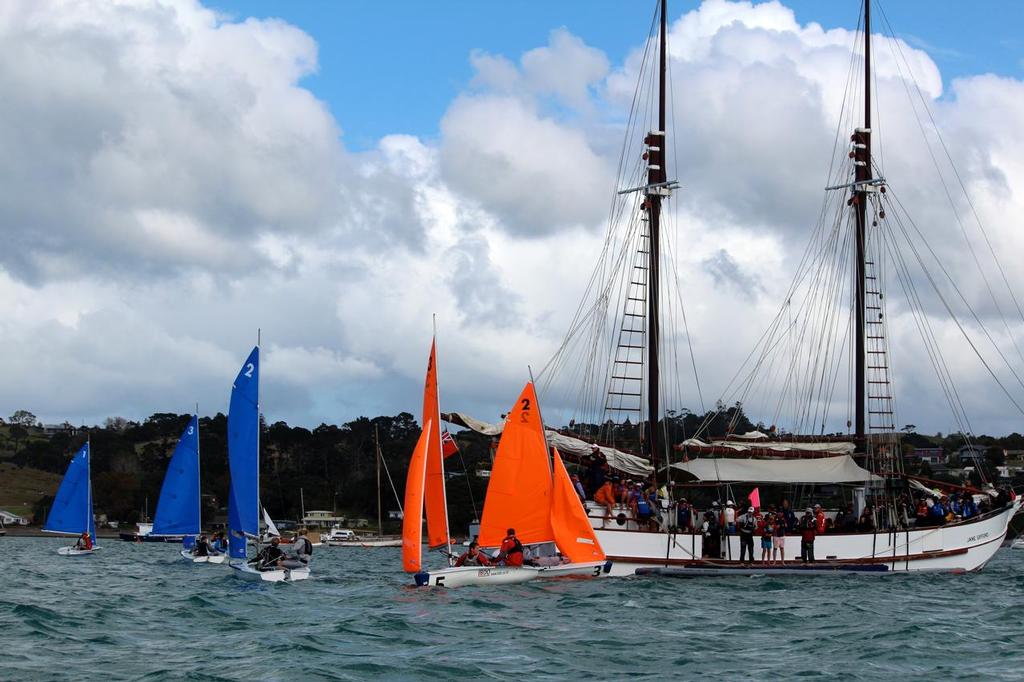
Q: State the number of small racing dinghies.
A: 5